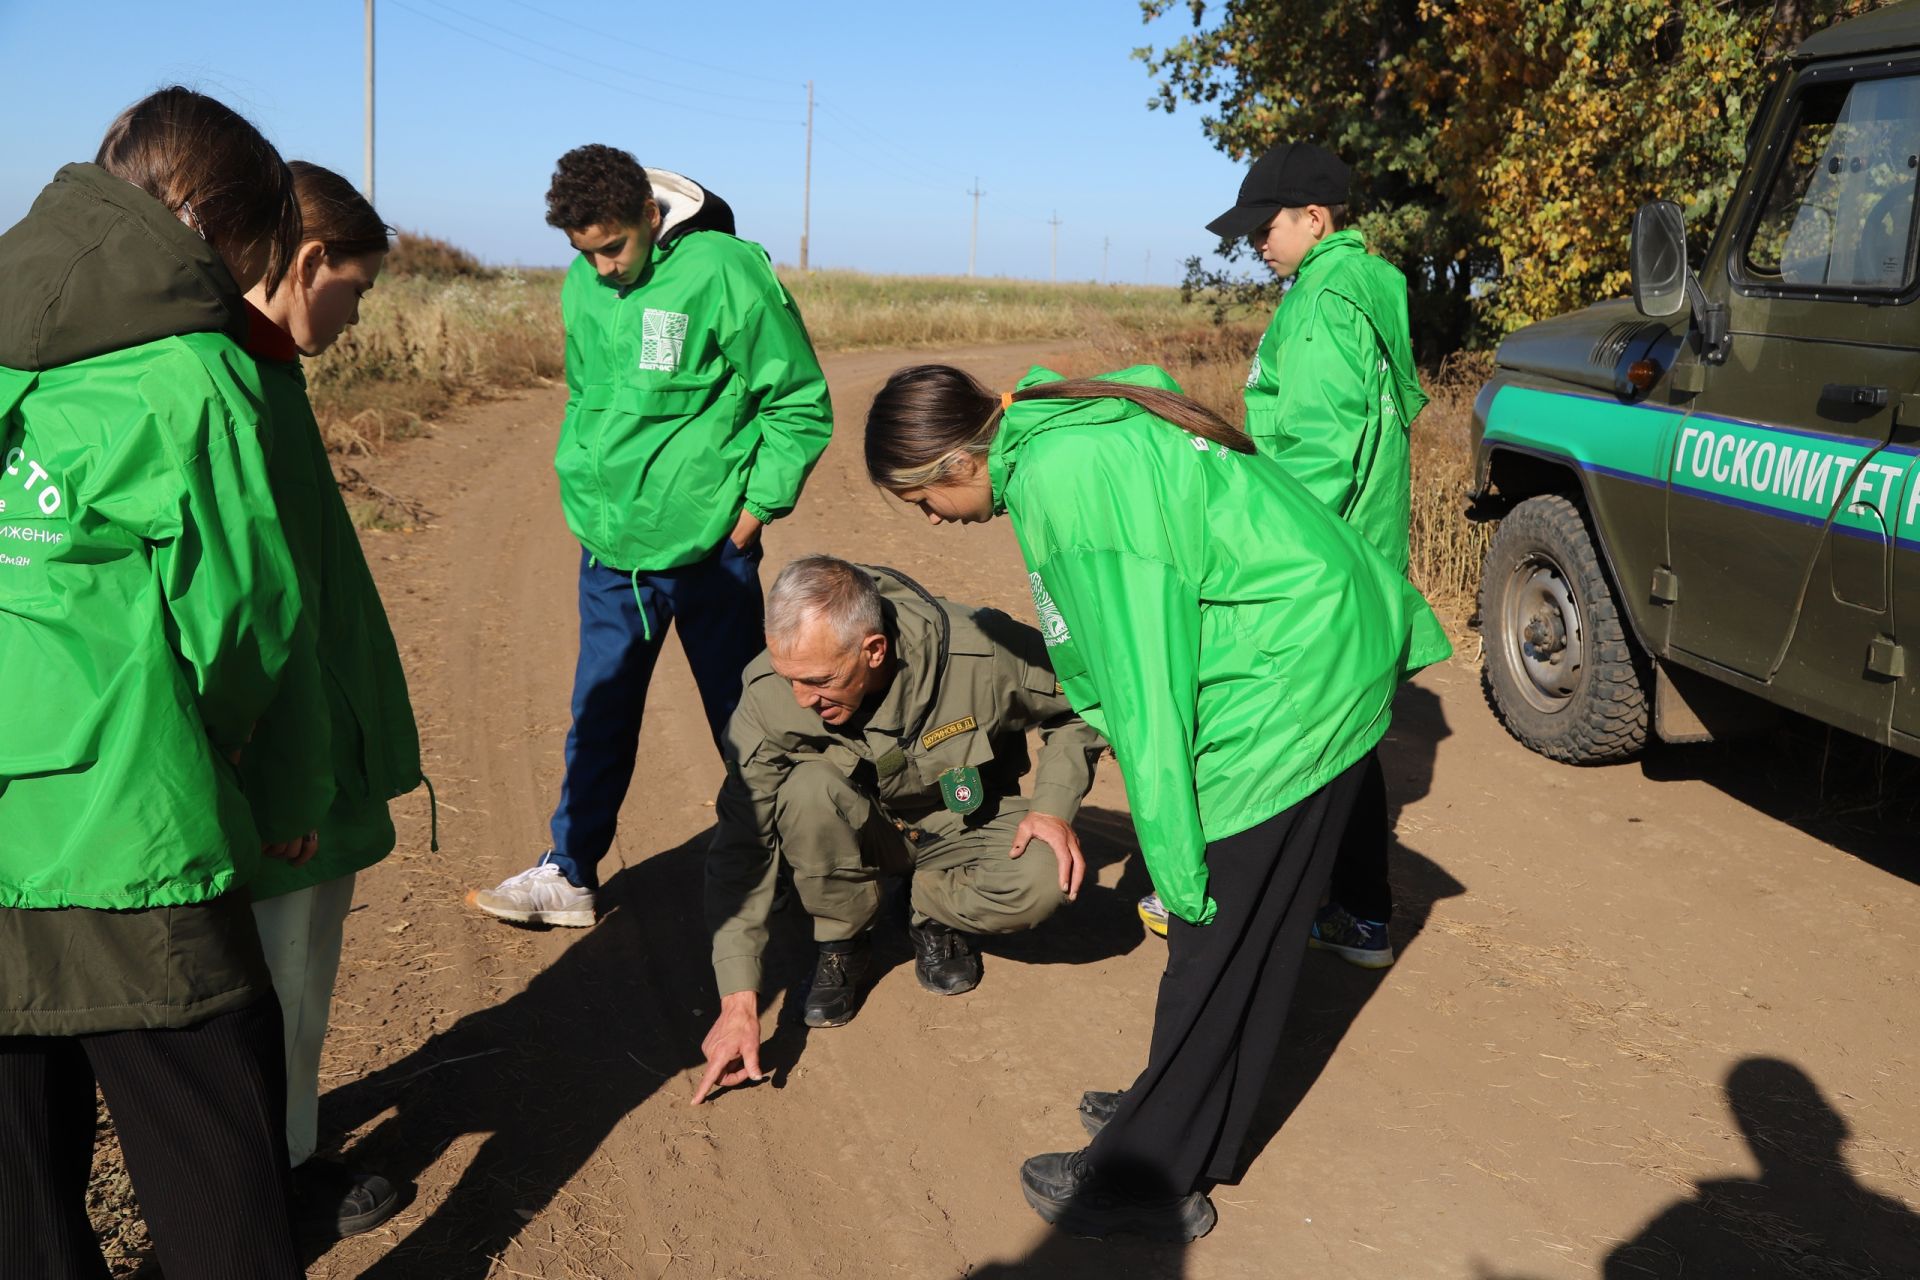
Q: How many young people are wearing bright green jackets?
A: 5